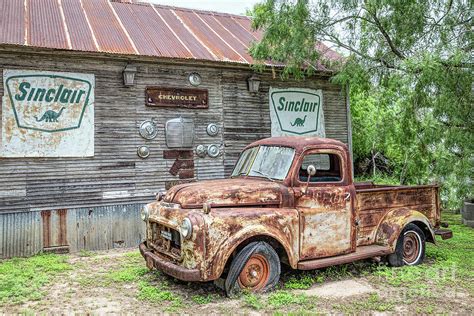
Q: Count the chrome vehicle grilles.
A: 1